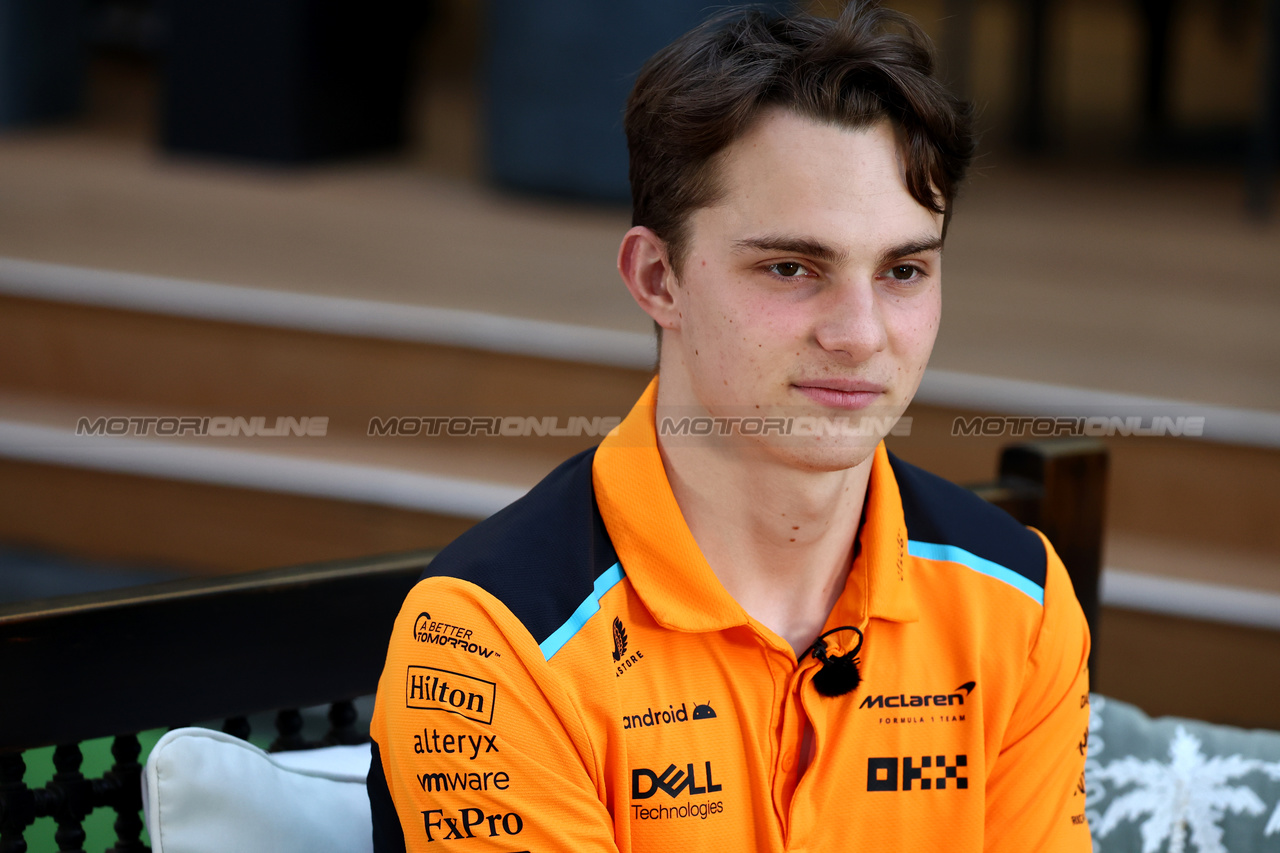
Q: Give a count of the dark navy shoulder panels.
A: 2